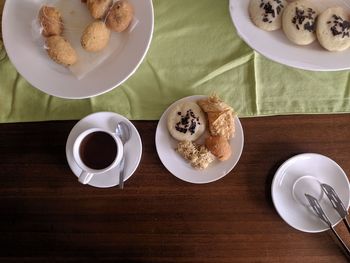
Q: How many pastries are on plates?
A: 12